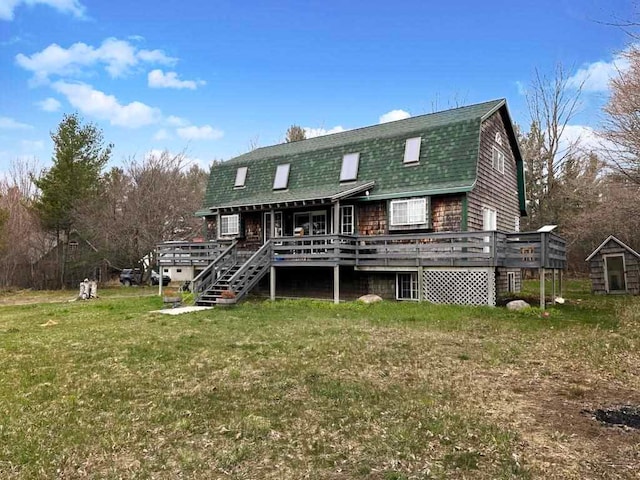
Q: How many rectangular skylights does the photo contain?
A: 4